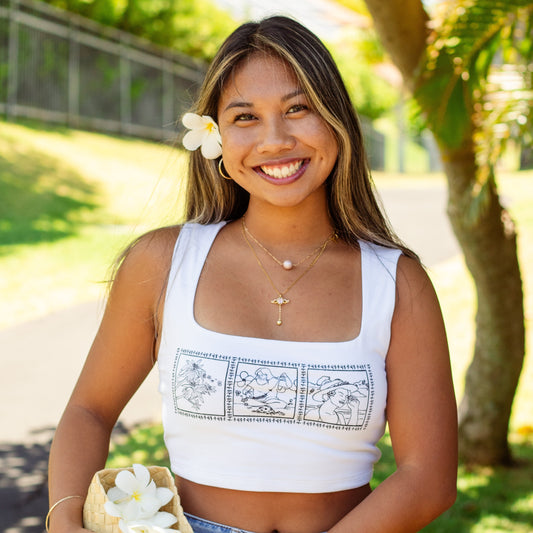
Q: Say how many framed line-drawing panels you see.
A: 3